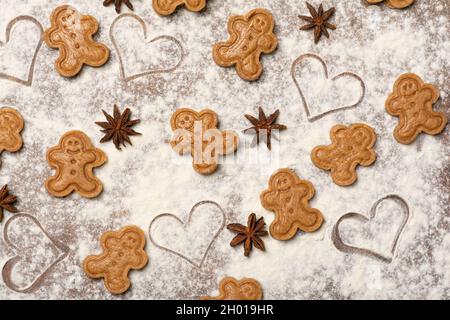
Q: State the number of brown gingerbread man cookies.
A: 12